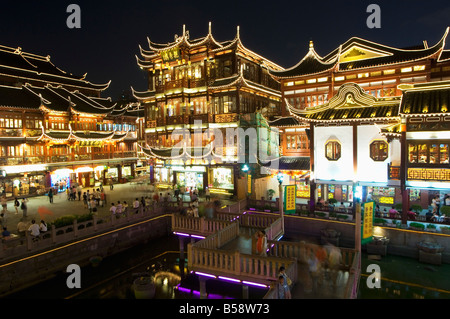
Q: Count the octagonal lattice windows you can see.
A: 2